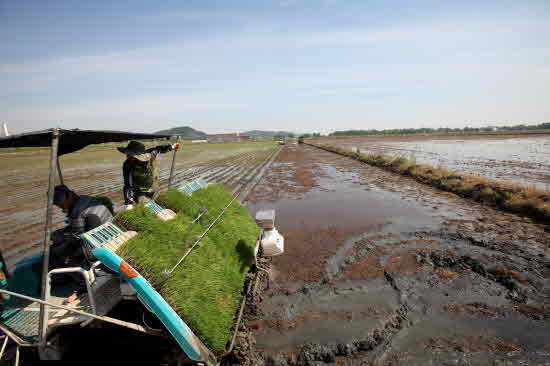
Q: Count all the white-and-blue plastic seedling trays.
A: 3